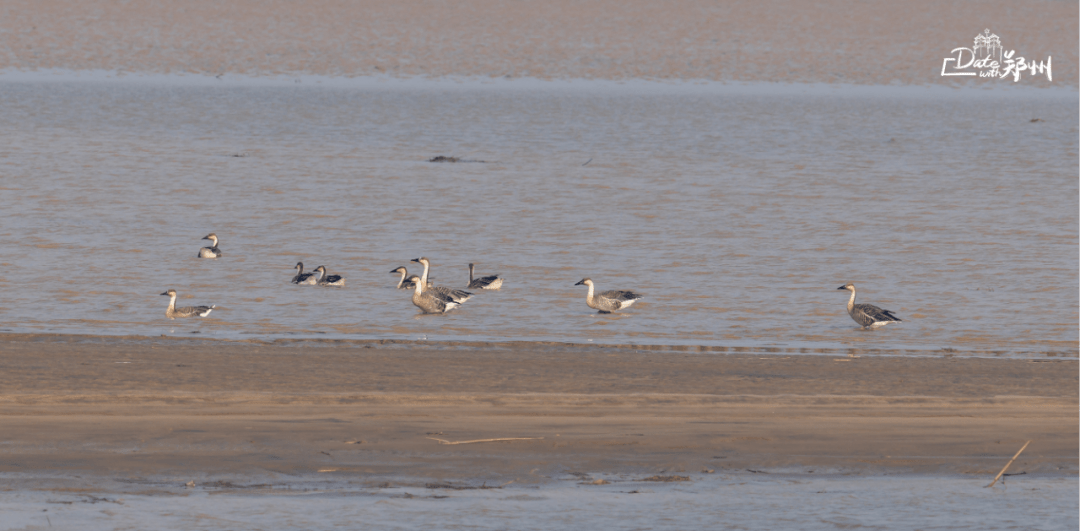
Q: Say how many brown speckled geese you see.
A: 10